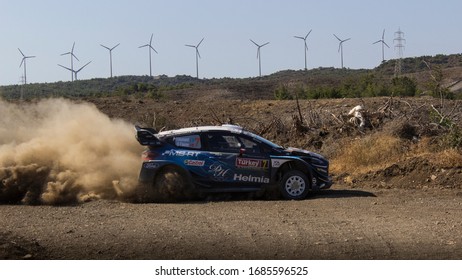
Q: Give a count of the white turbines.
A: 10